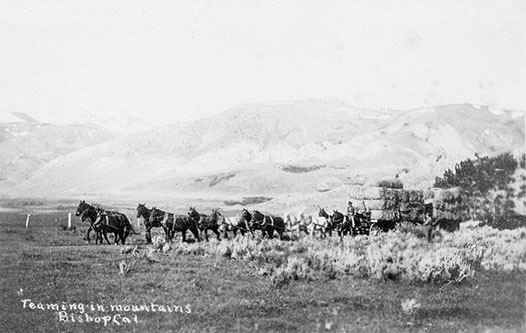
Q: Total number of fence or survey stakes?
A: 2